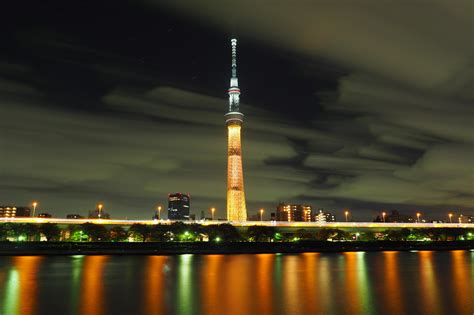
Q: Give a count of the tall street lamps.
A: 9